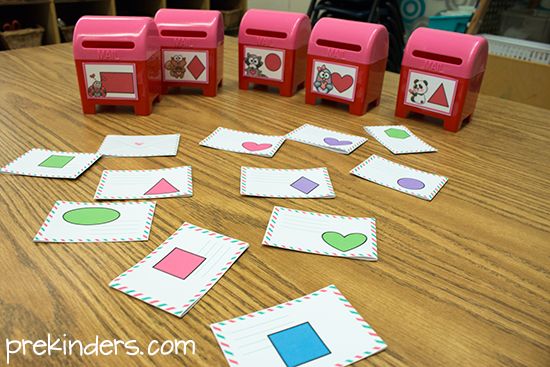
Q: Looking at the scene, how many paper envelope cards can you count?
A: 12